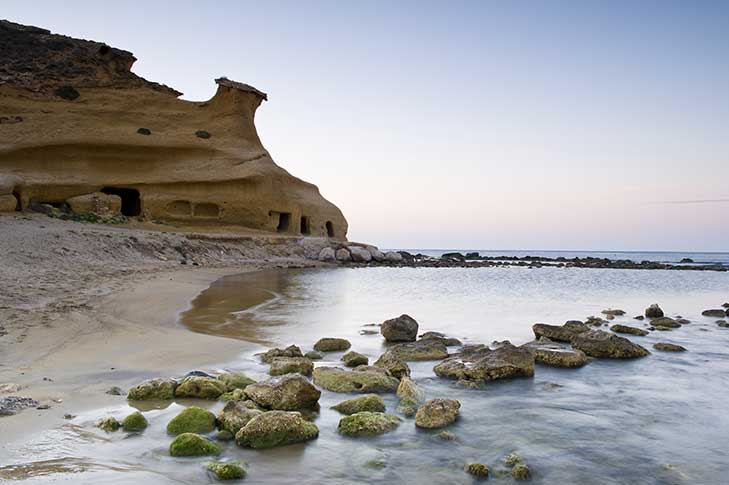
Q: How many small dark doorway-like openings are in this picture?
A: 4